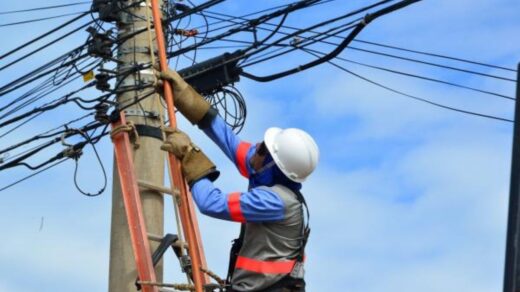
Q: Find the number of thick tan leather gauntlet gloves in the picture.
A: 2